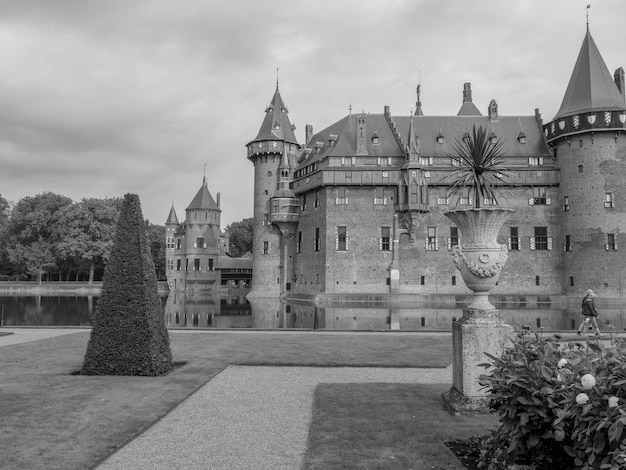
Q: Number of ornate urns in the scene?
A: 1